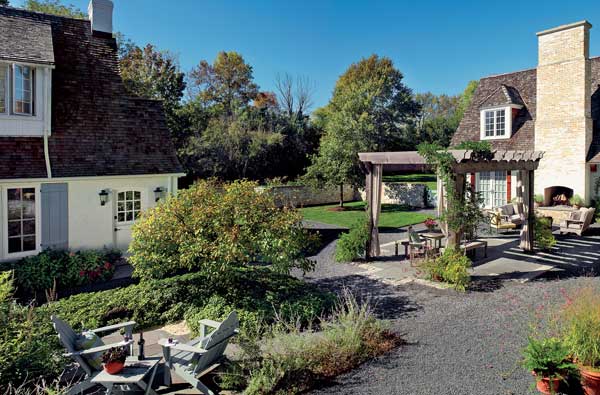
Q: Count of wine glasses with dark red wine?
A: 2